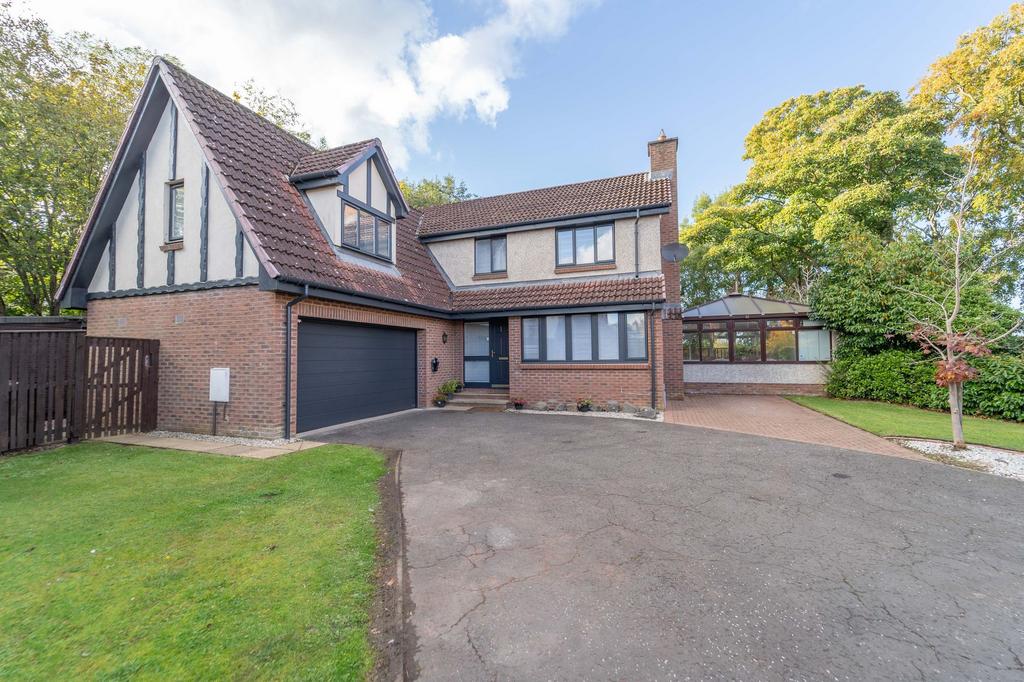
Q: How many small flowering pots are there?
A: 5